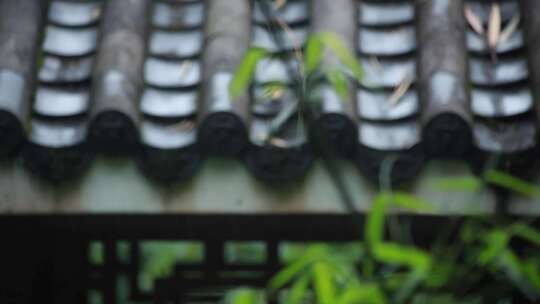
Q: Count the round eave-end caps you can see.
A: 5